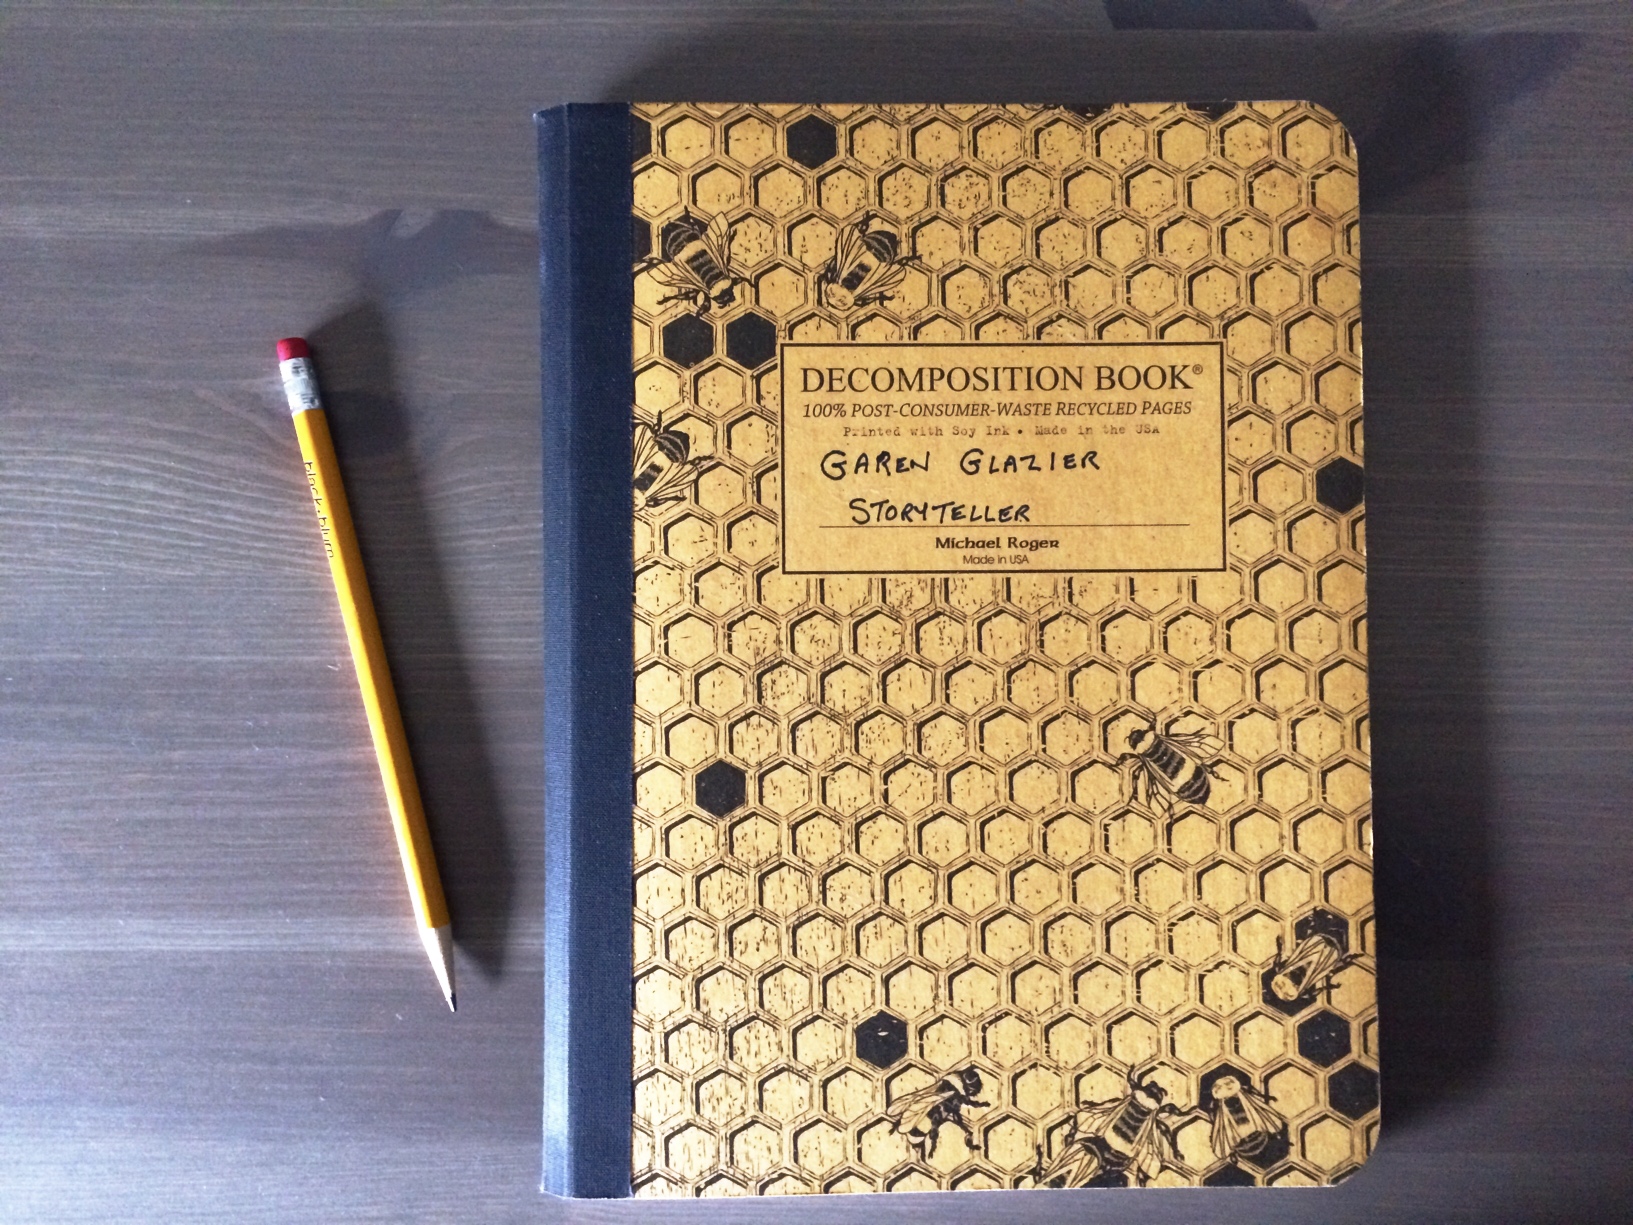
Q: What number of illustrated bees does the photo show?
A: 9